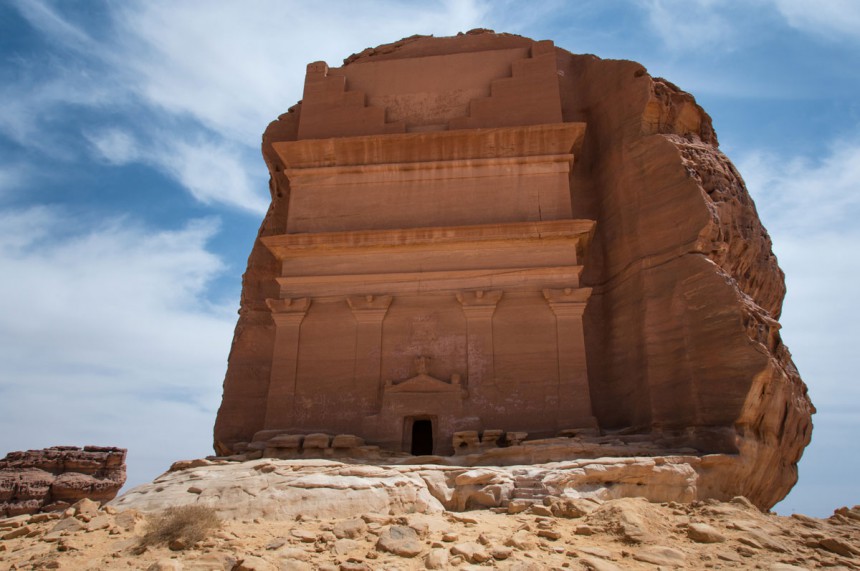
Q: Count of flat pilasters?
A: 4